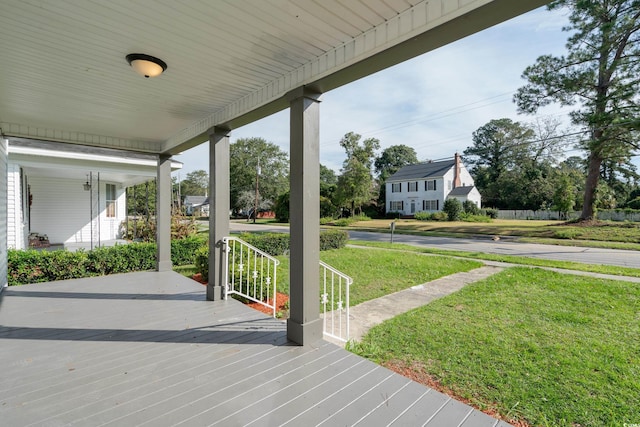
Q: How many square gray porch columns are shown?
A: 3